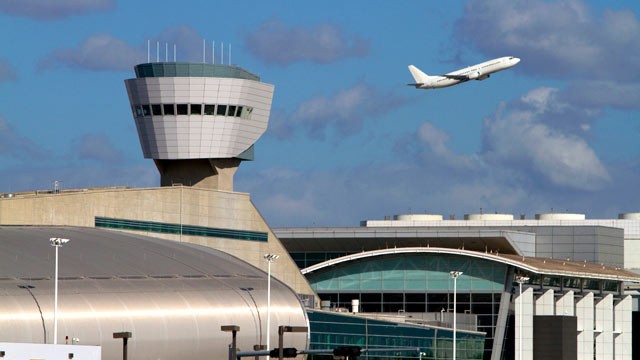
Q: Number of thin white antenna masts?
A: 8